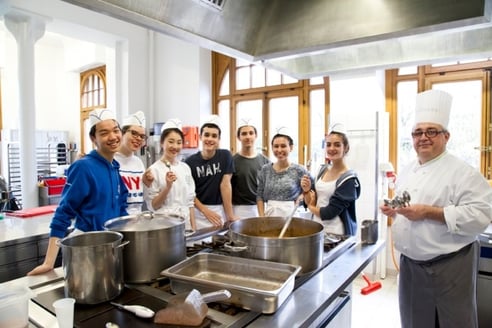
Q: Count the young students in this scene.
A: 7